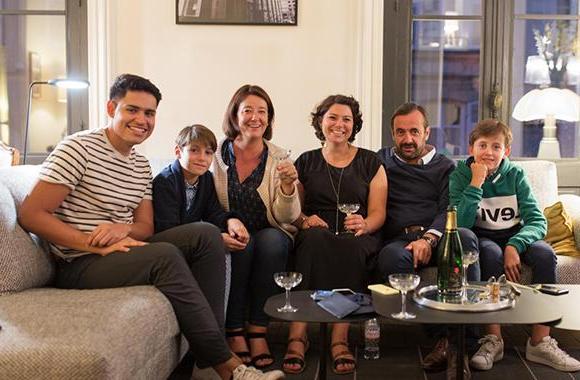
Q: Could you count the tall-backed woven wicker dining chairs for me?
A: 0